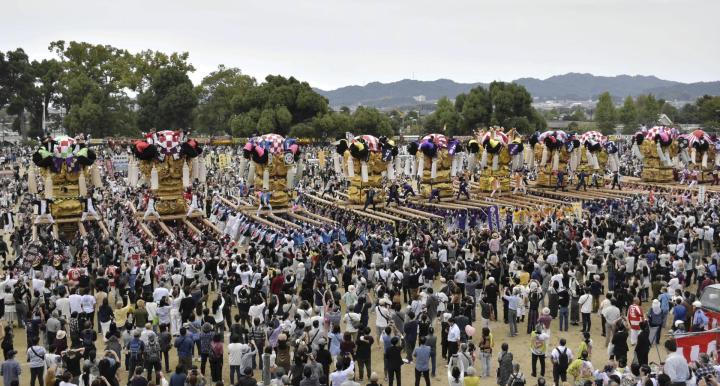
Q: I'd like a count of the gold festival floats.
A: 10